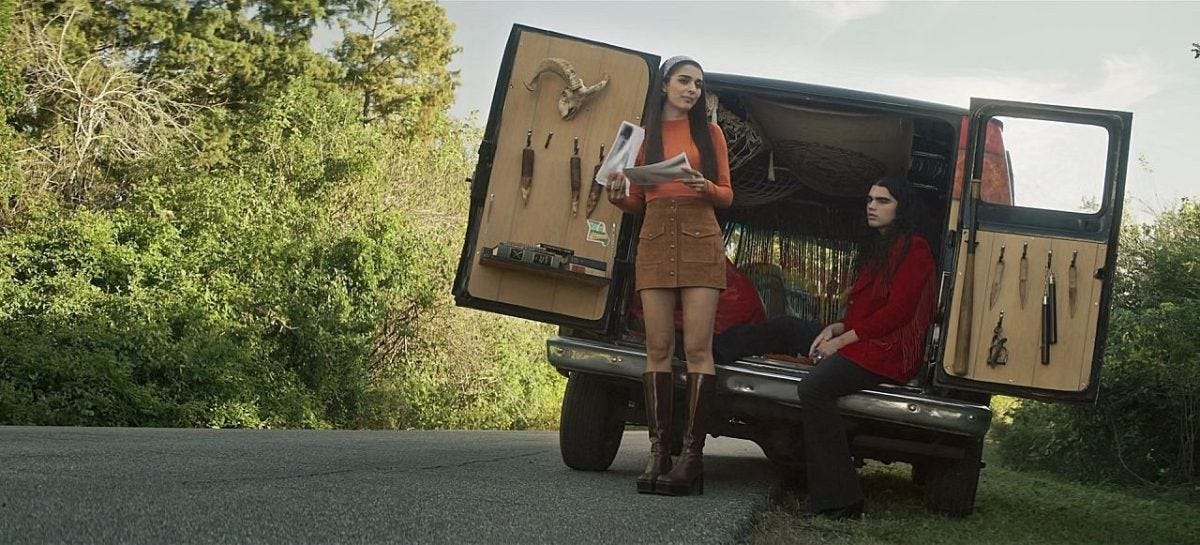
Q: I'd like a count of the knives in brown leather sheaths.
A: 3